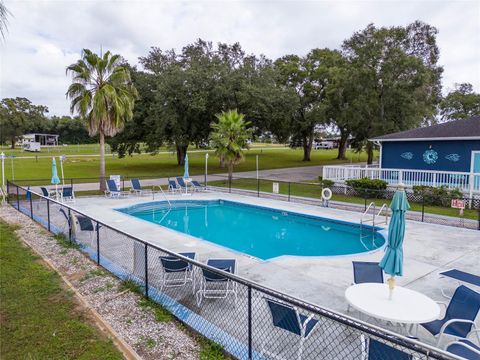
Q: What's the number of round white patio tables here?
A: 1